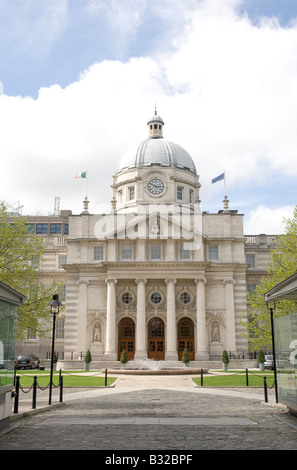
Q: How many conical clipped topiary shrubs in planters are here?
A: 6